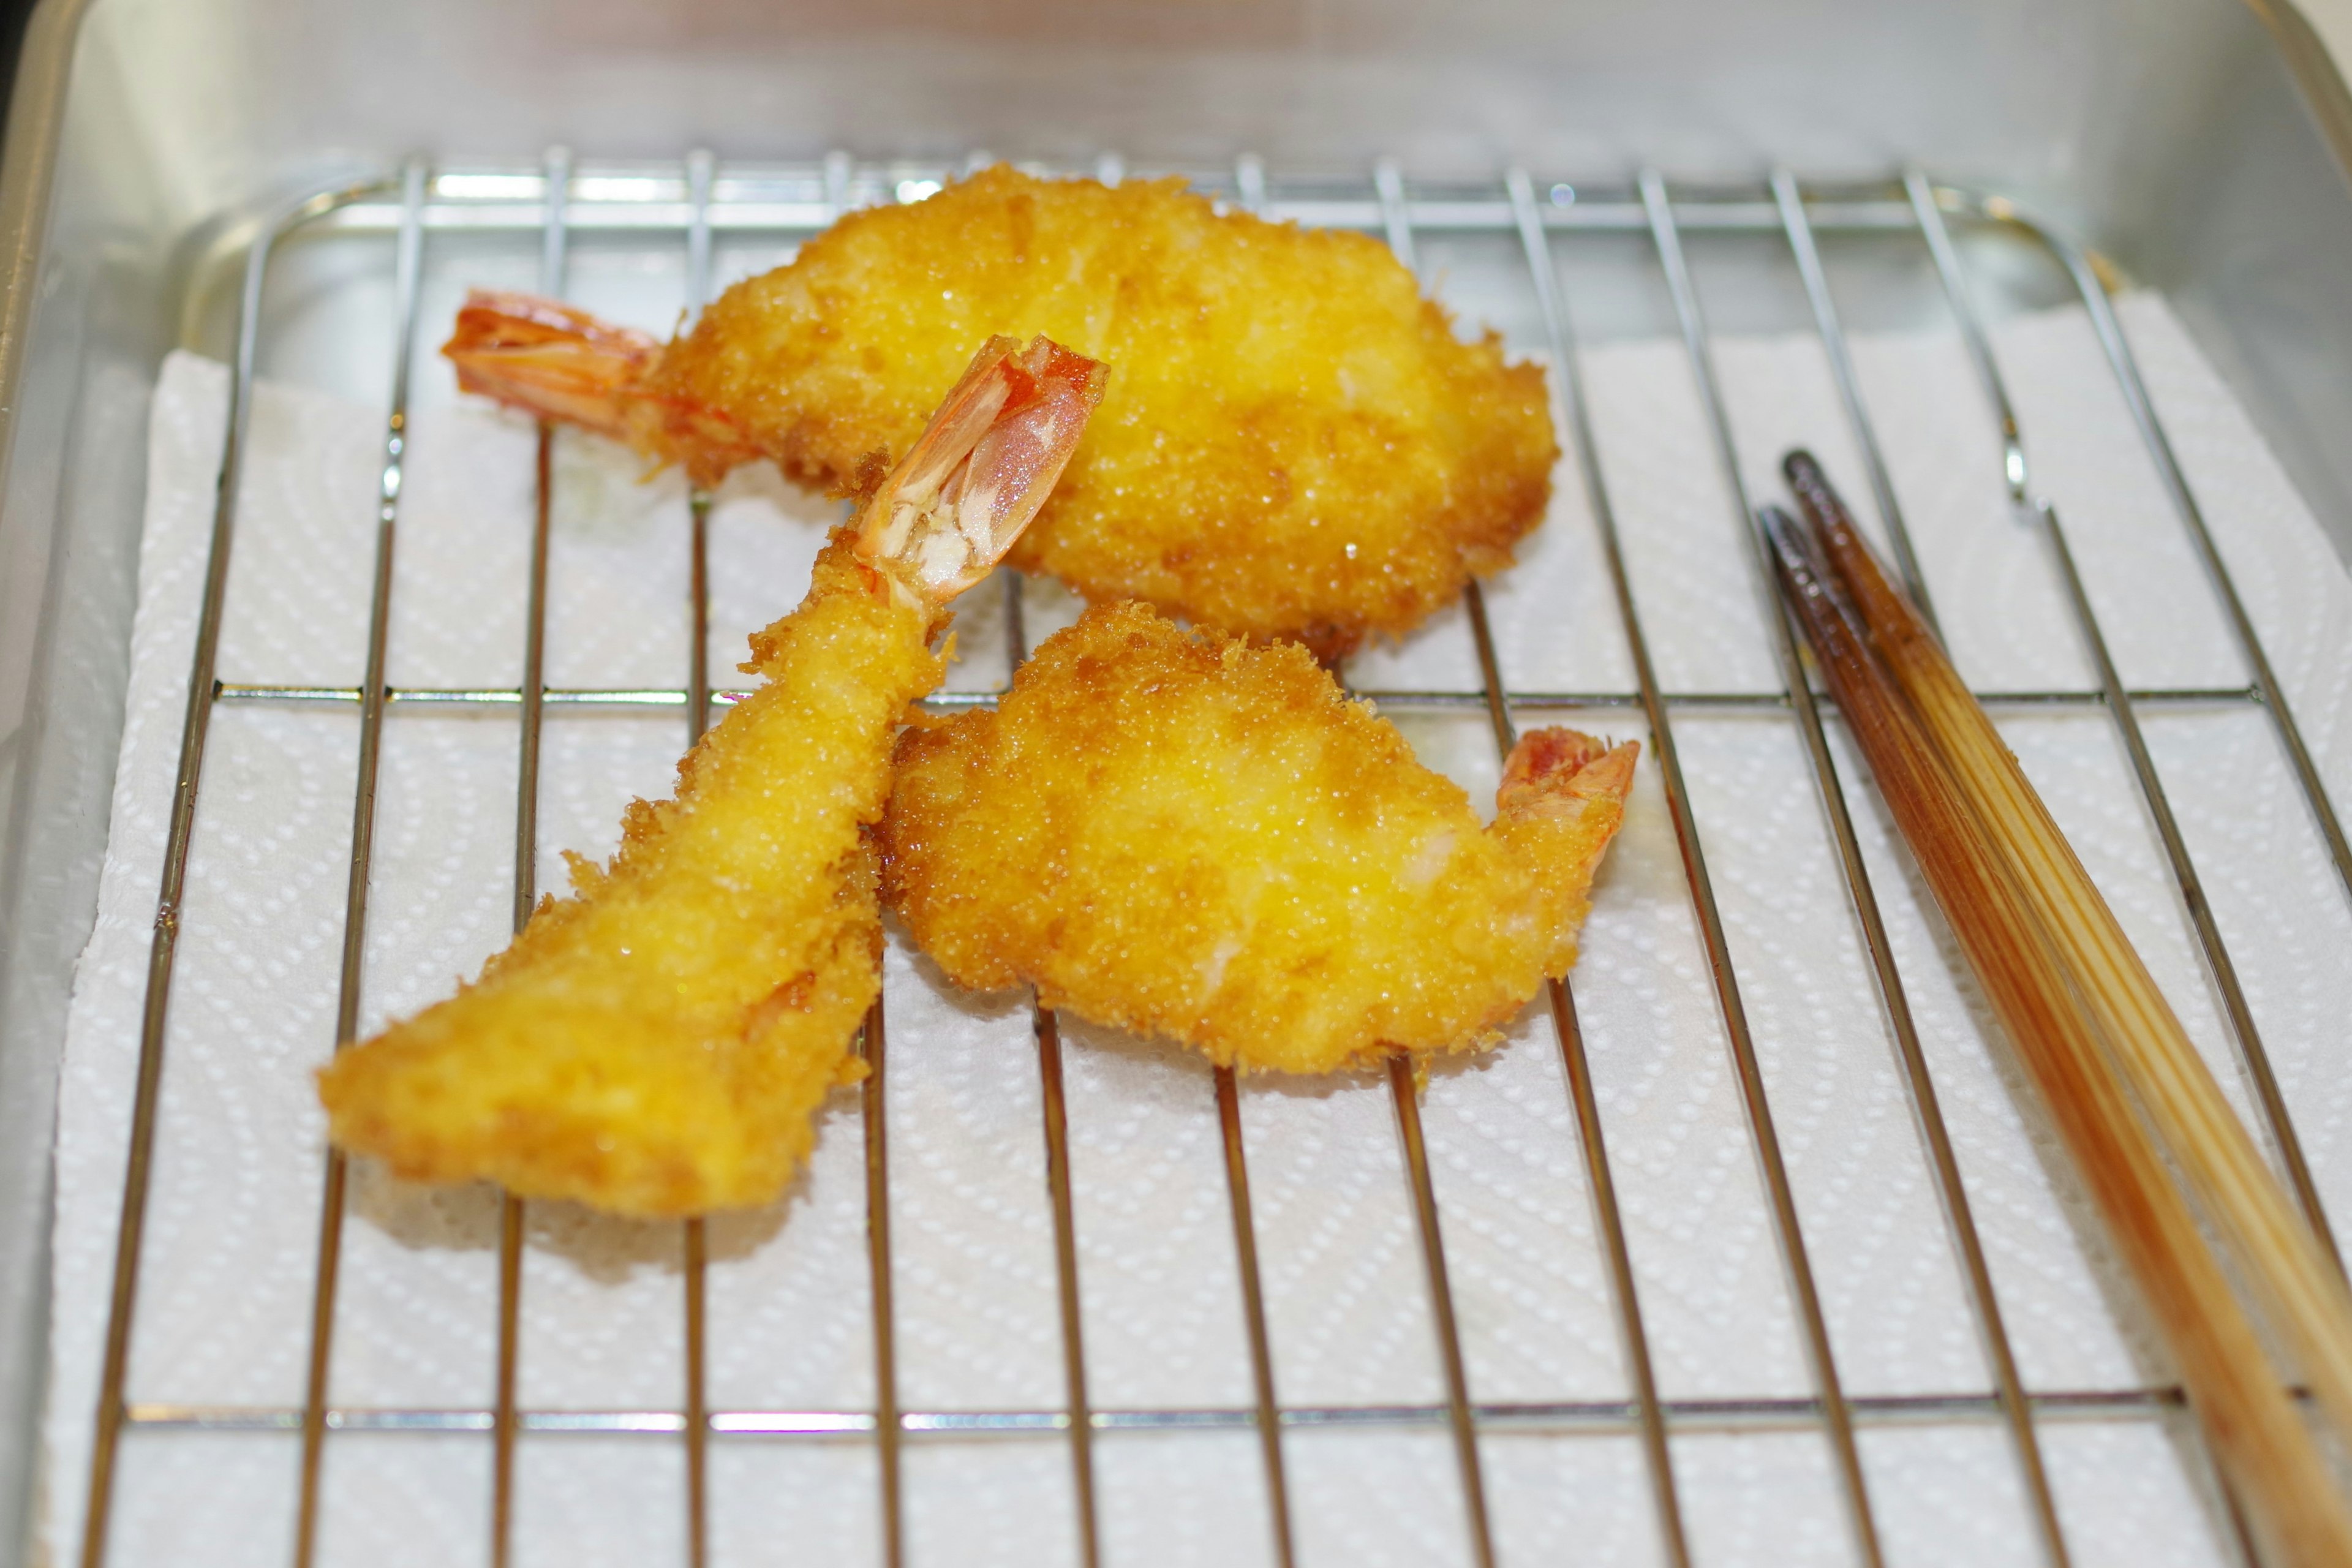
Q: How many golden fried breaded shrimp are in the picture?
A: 3